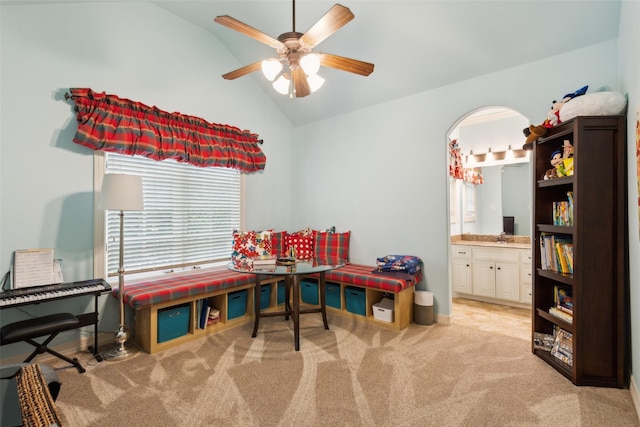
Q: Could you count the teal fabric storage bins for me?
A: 7